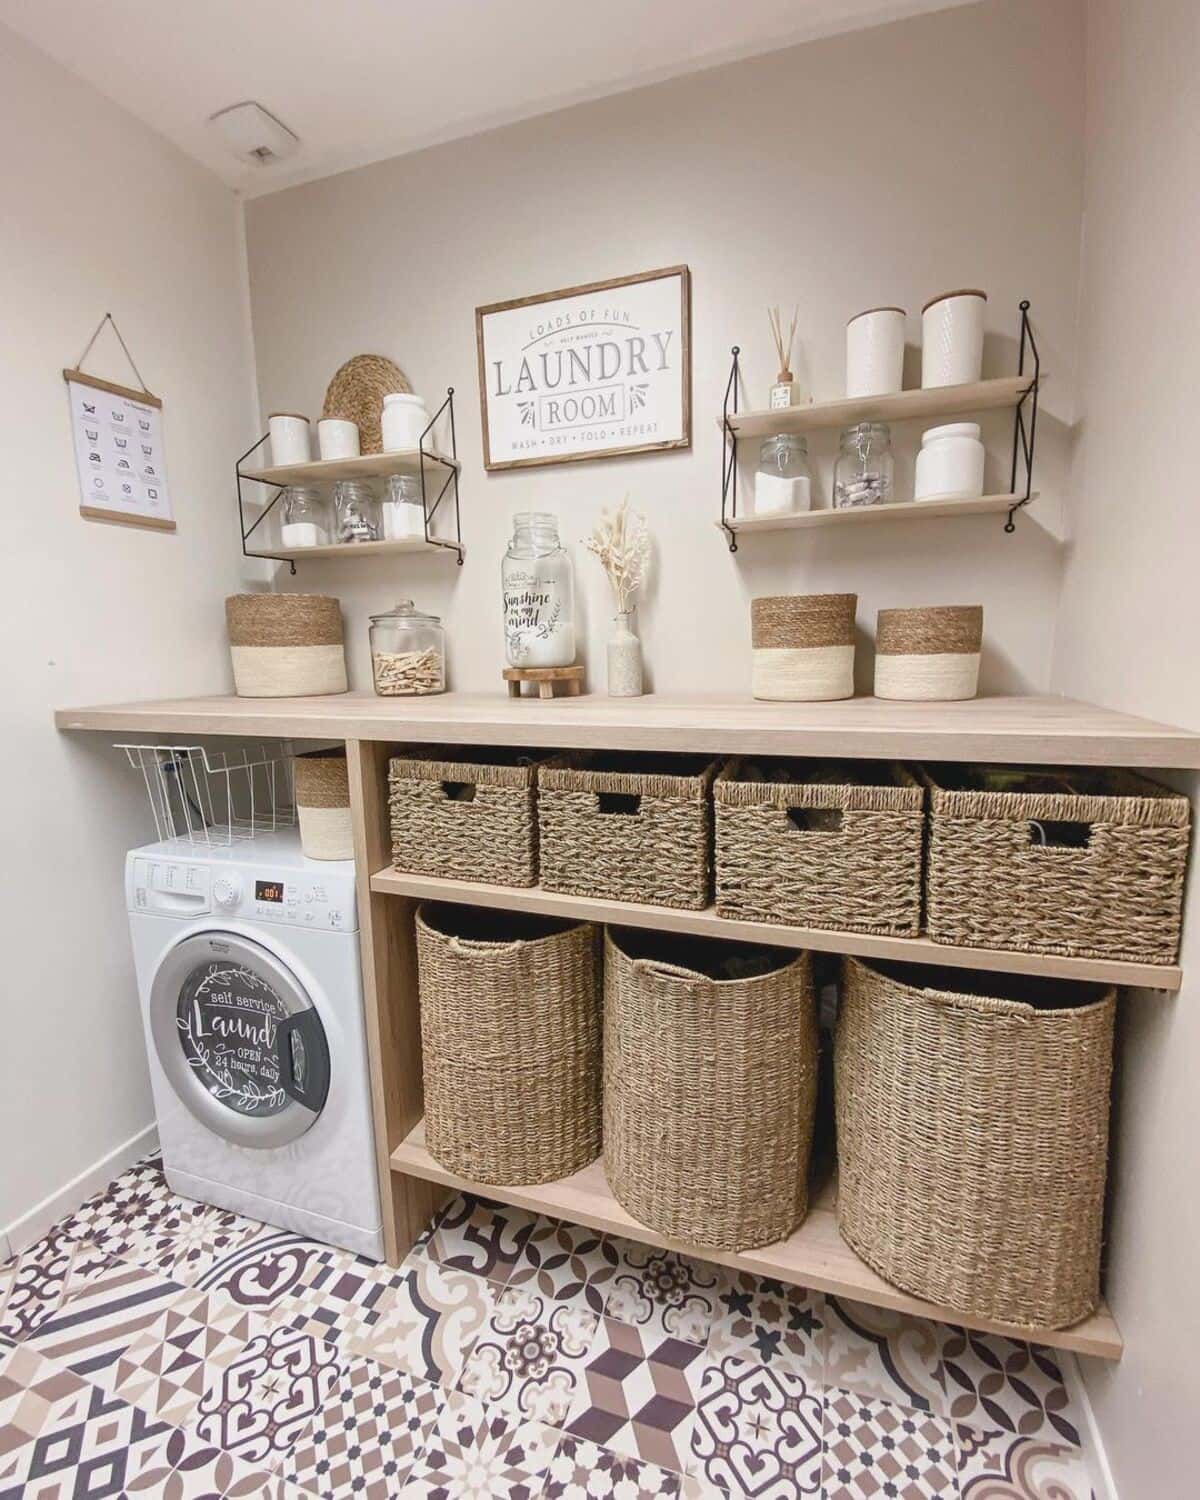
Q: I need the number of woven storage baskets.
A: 11